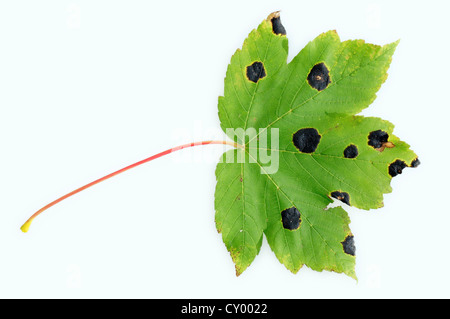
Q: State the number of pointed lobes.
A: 5